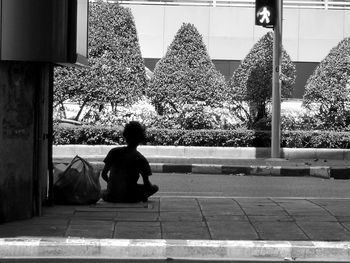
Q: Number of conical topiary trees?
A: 4